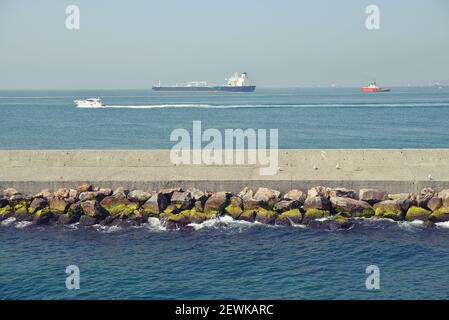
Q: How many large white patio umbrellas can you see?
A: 0